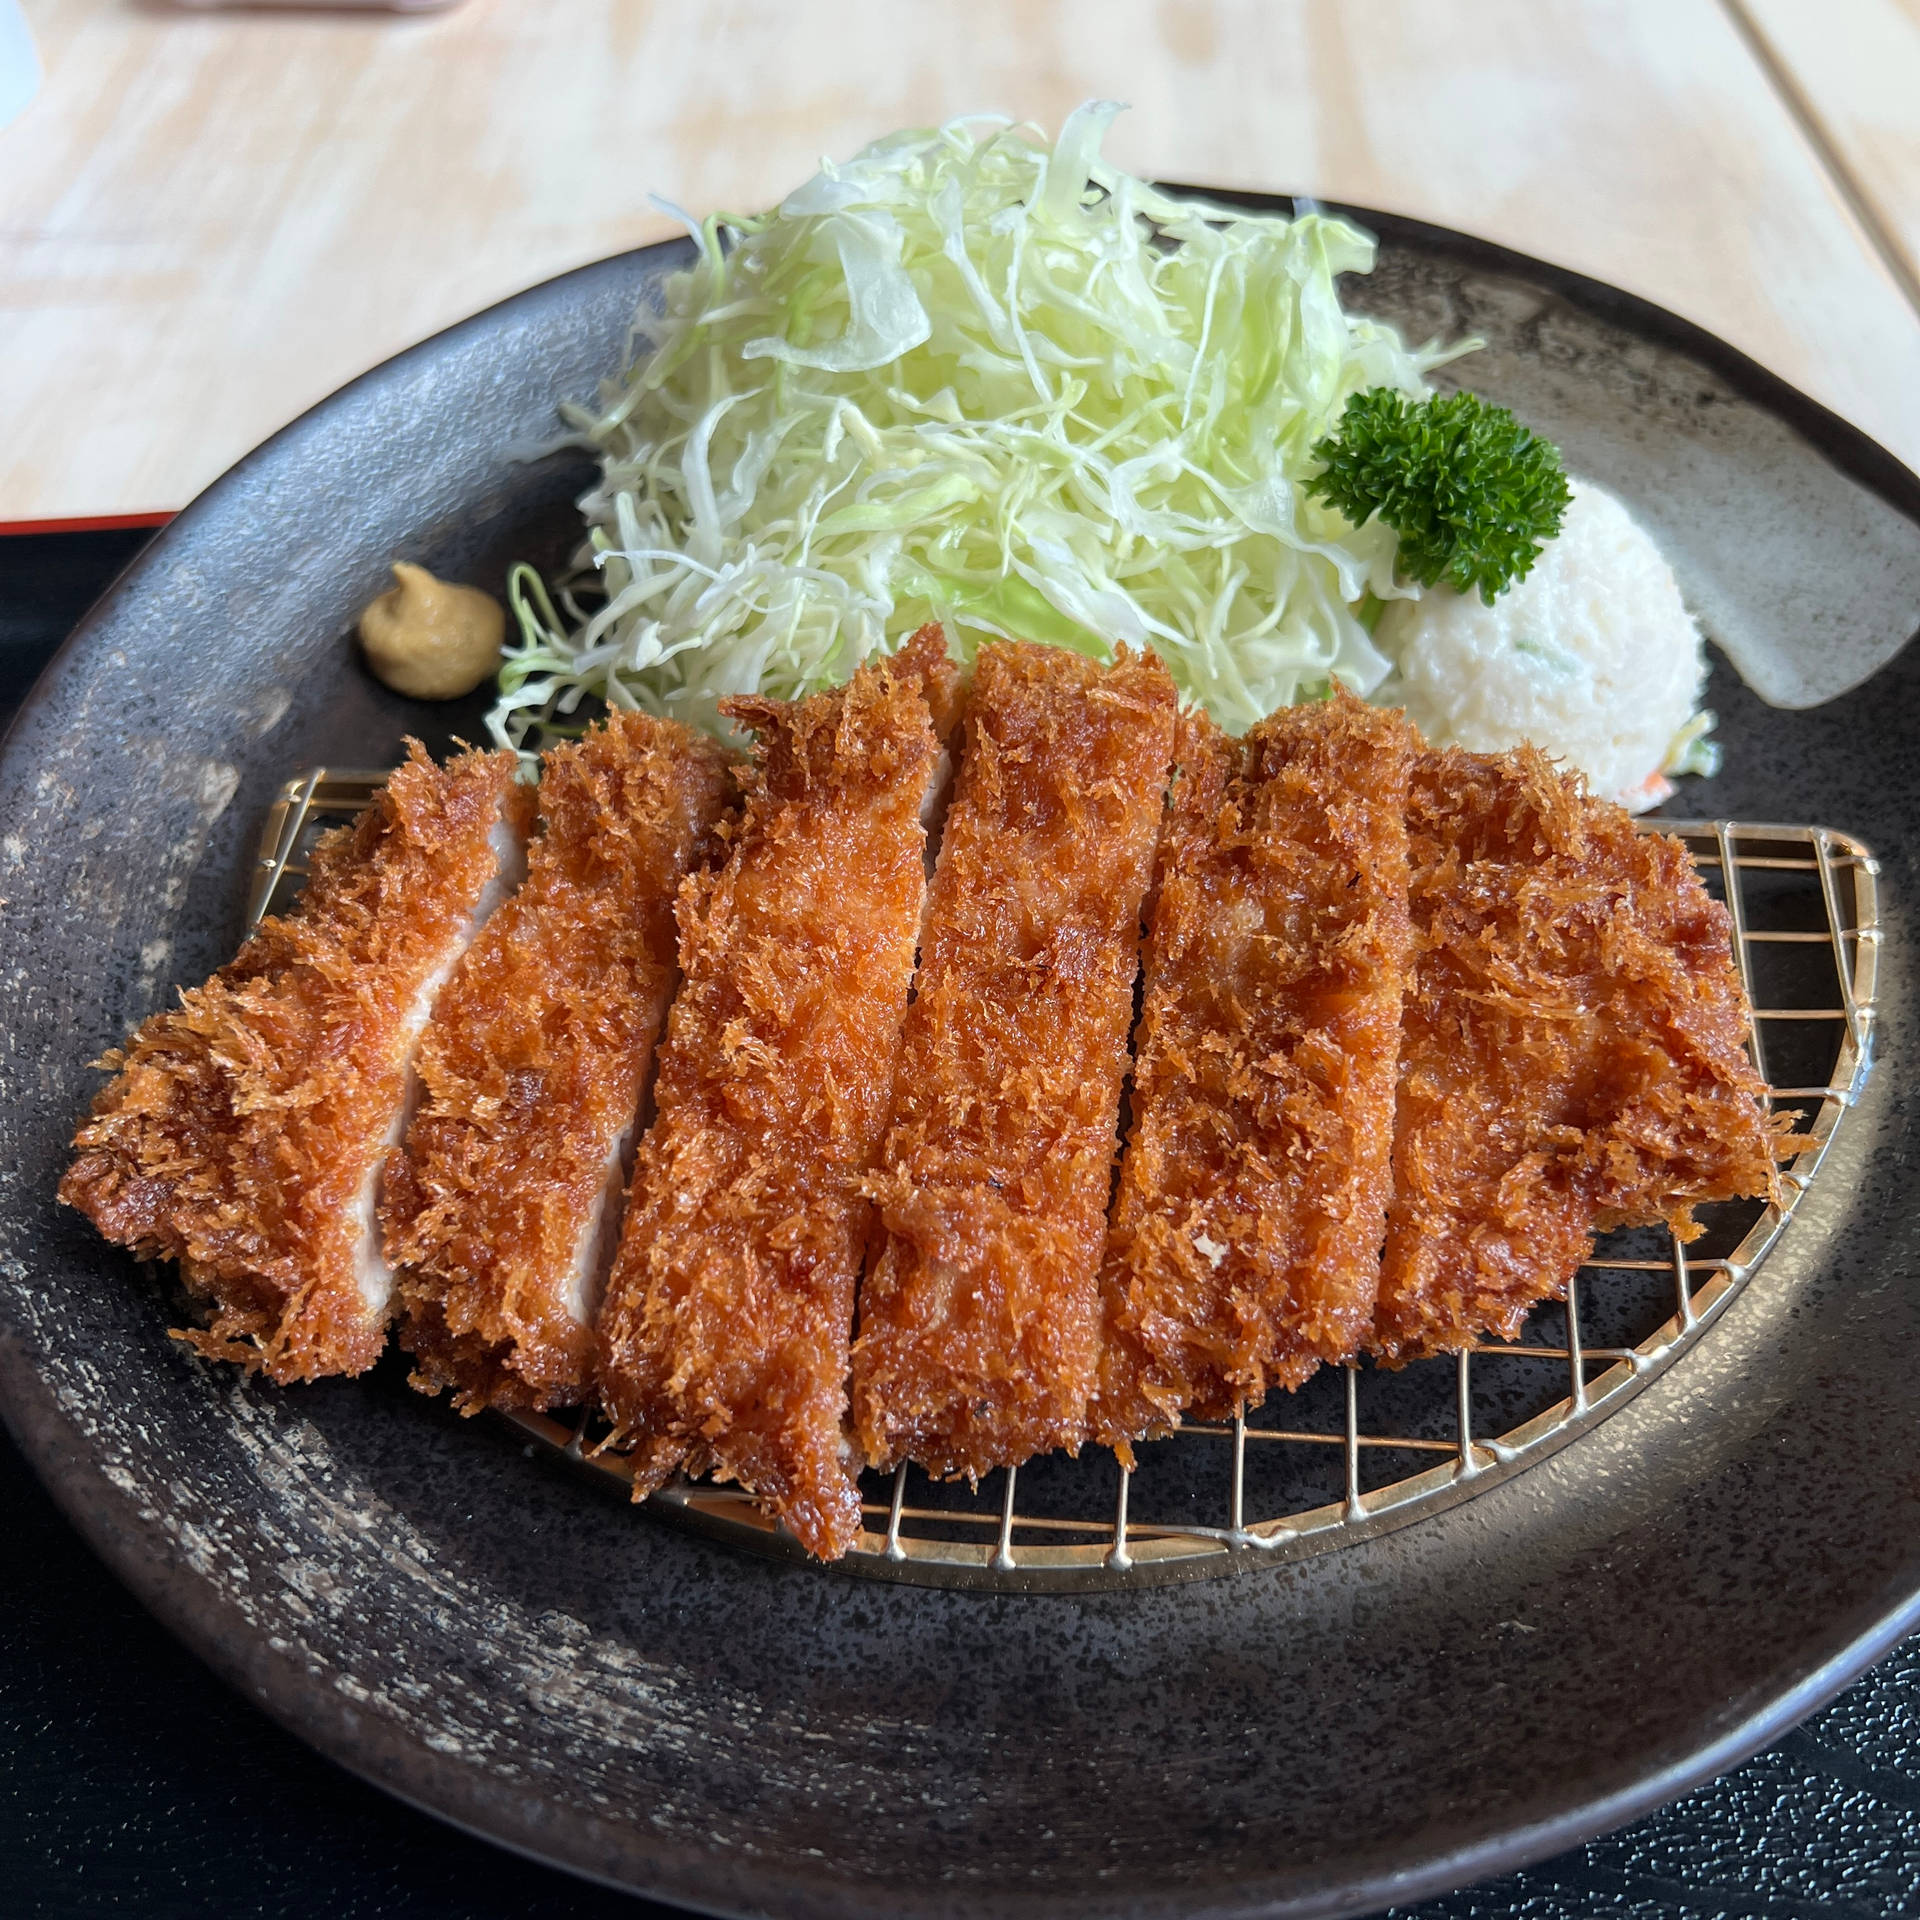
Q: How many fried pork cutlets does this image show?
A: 6